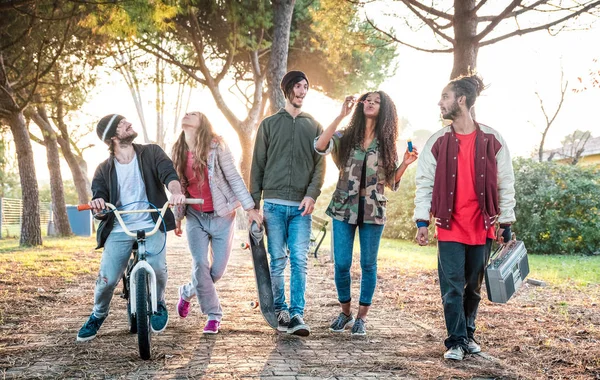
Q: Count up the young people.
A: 5